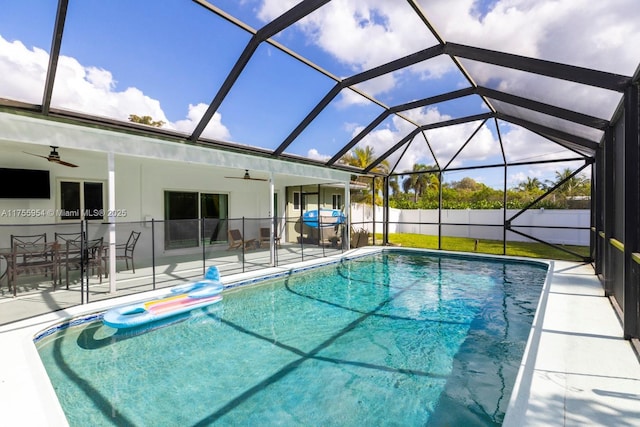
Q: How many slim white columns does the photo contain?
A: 3